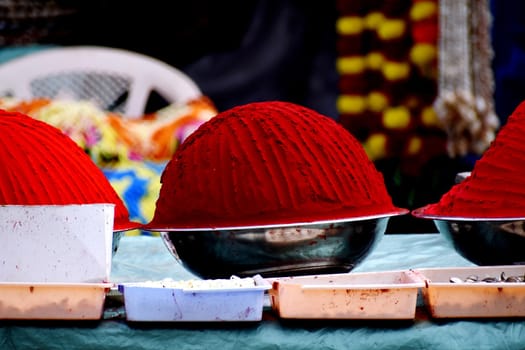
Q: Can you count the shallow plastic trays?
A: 4